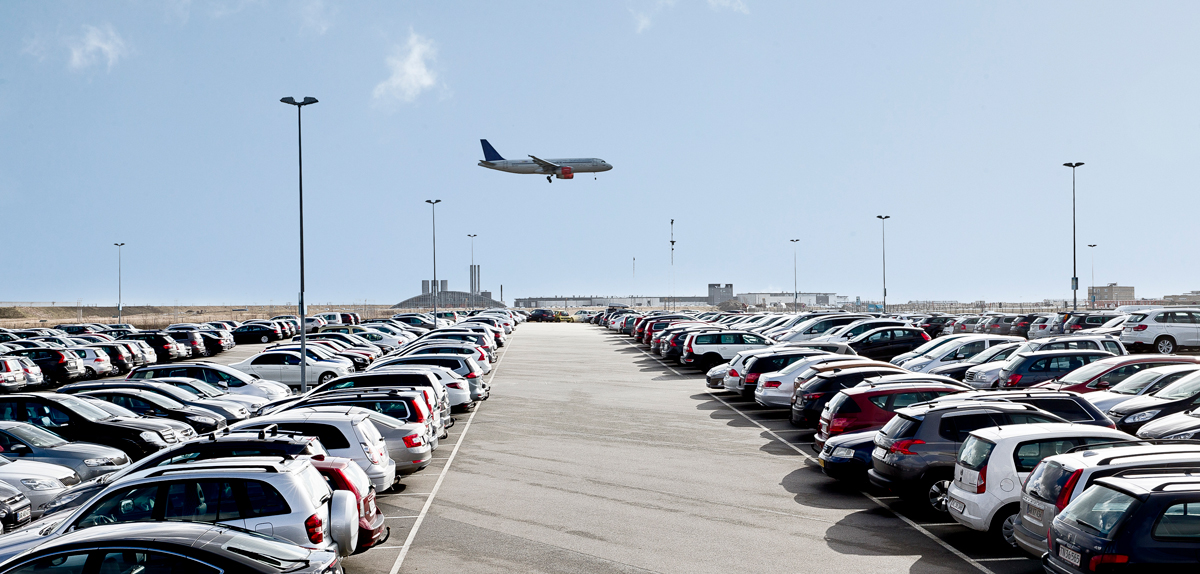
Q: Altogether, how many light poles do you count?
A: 8